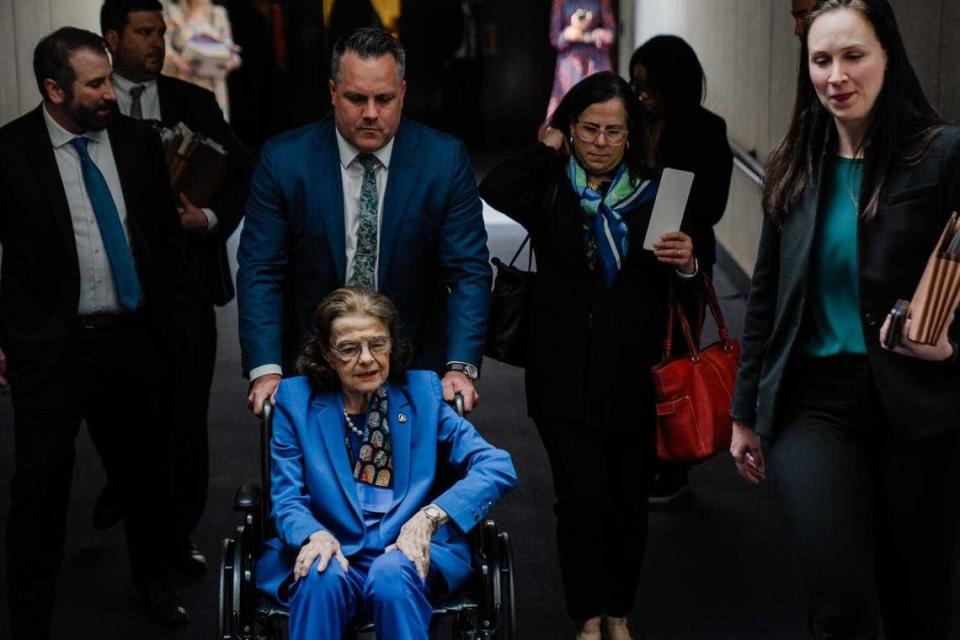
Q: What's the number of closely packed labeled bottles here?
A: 0